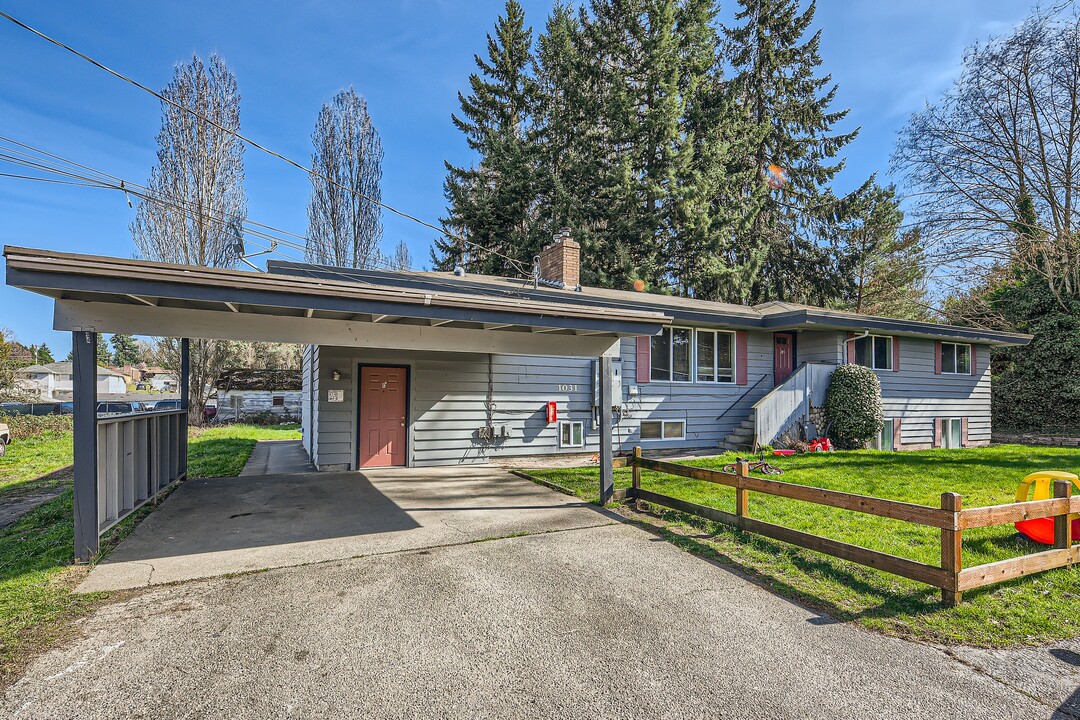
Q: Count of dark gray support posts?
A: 3